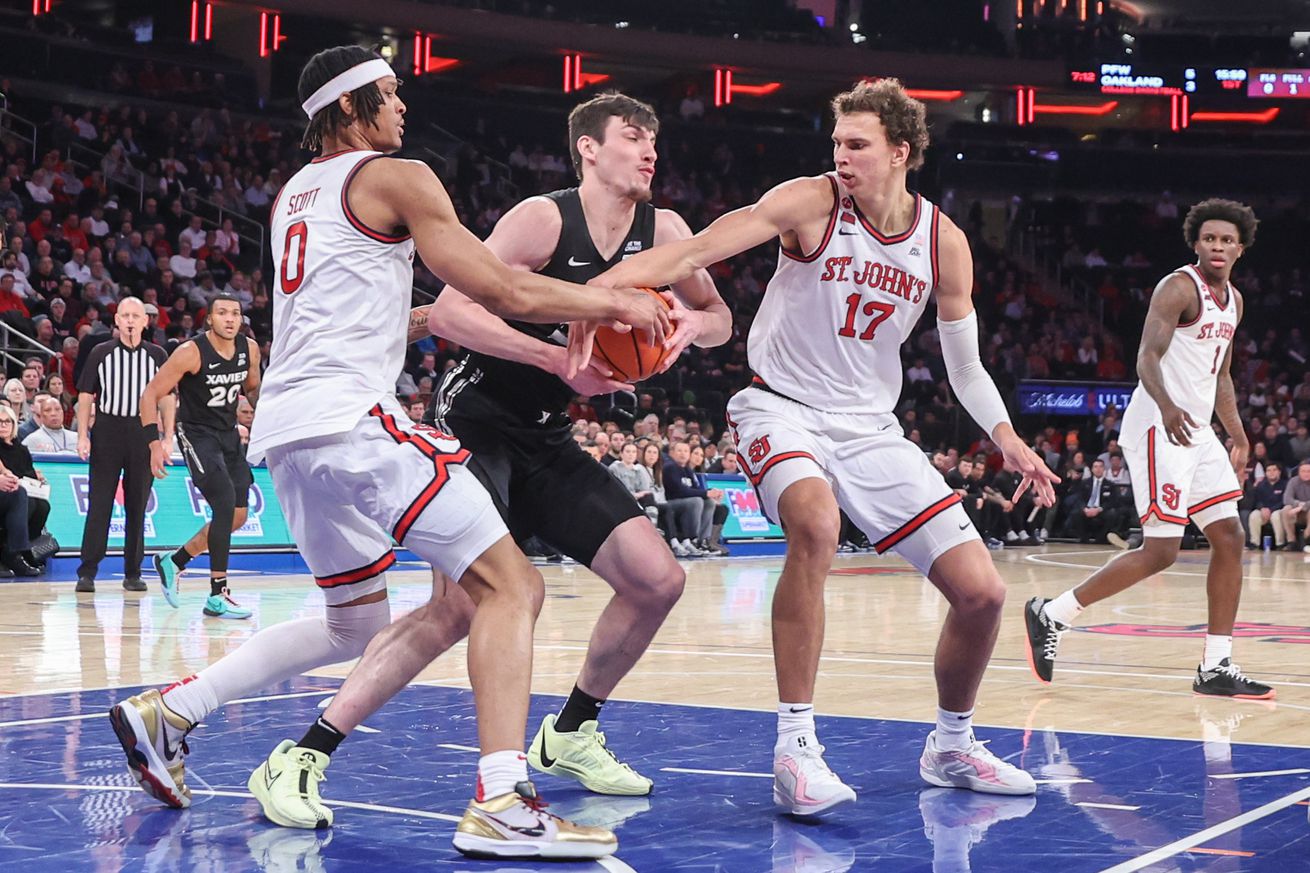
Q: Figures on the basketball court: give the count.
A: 6